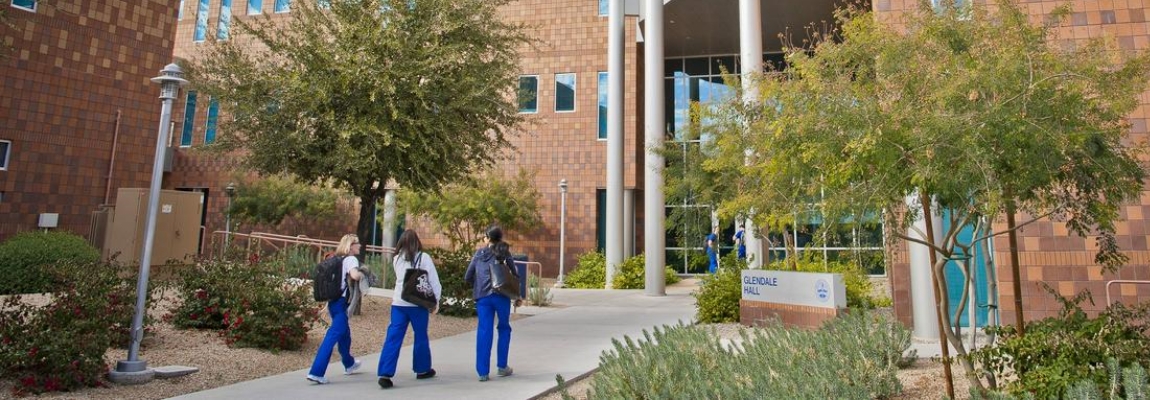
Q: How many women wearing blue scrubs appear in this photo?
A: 3